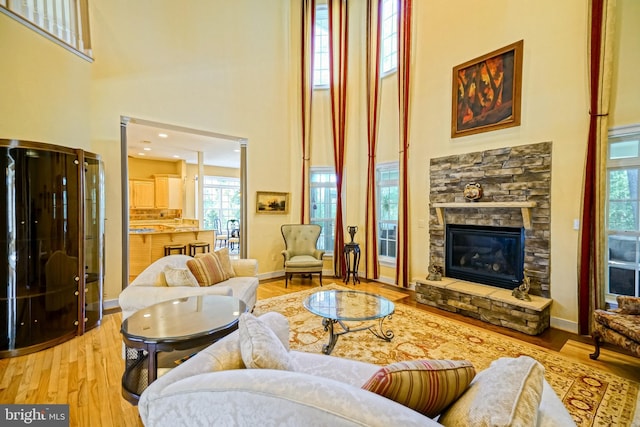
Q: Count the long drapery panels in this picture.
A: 5